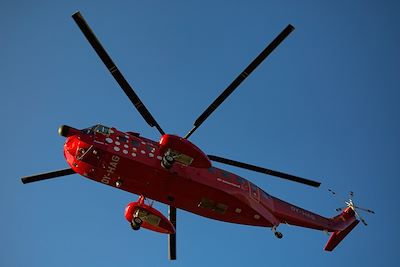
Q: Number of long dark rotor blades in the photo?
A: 5